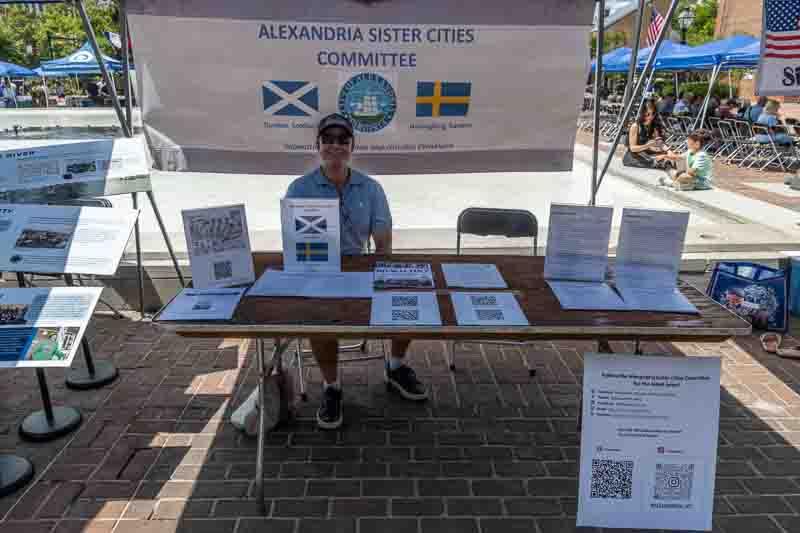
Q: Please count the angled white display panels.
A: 3